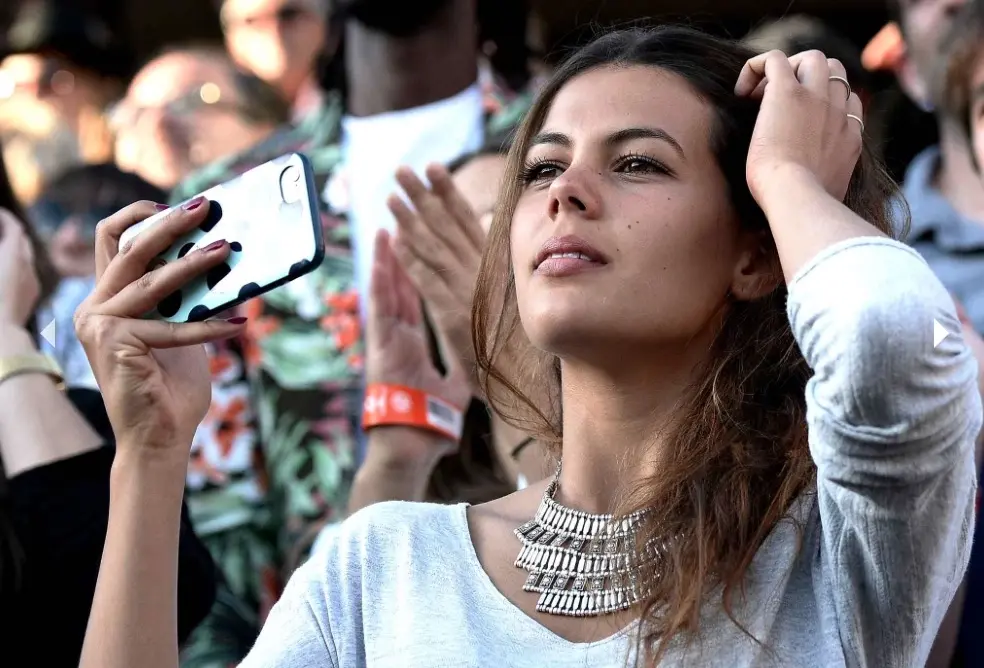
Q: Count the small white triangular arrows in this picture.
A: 2